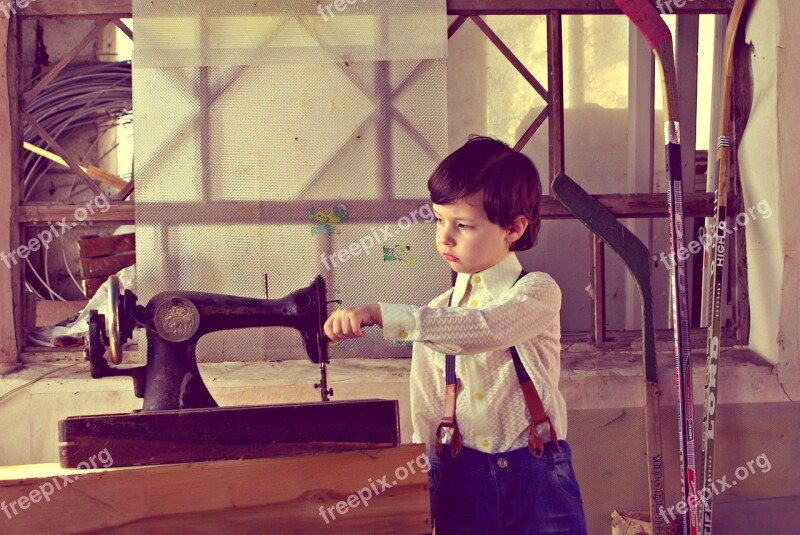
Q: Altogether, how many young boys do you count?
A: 1